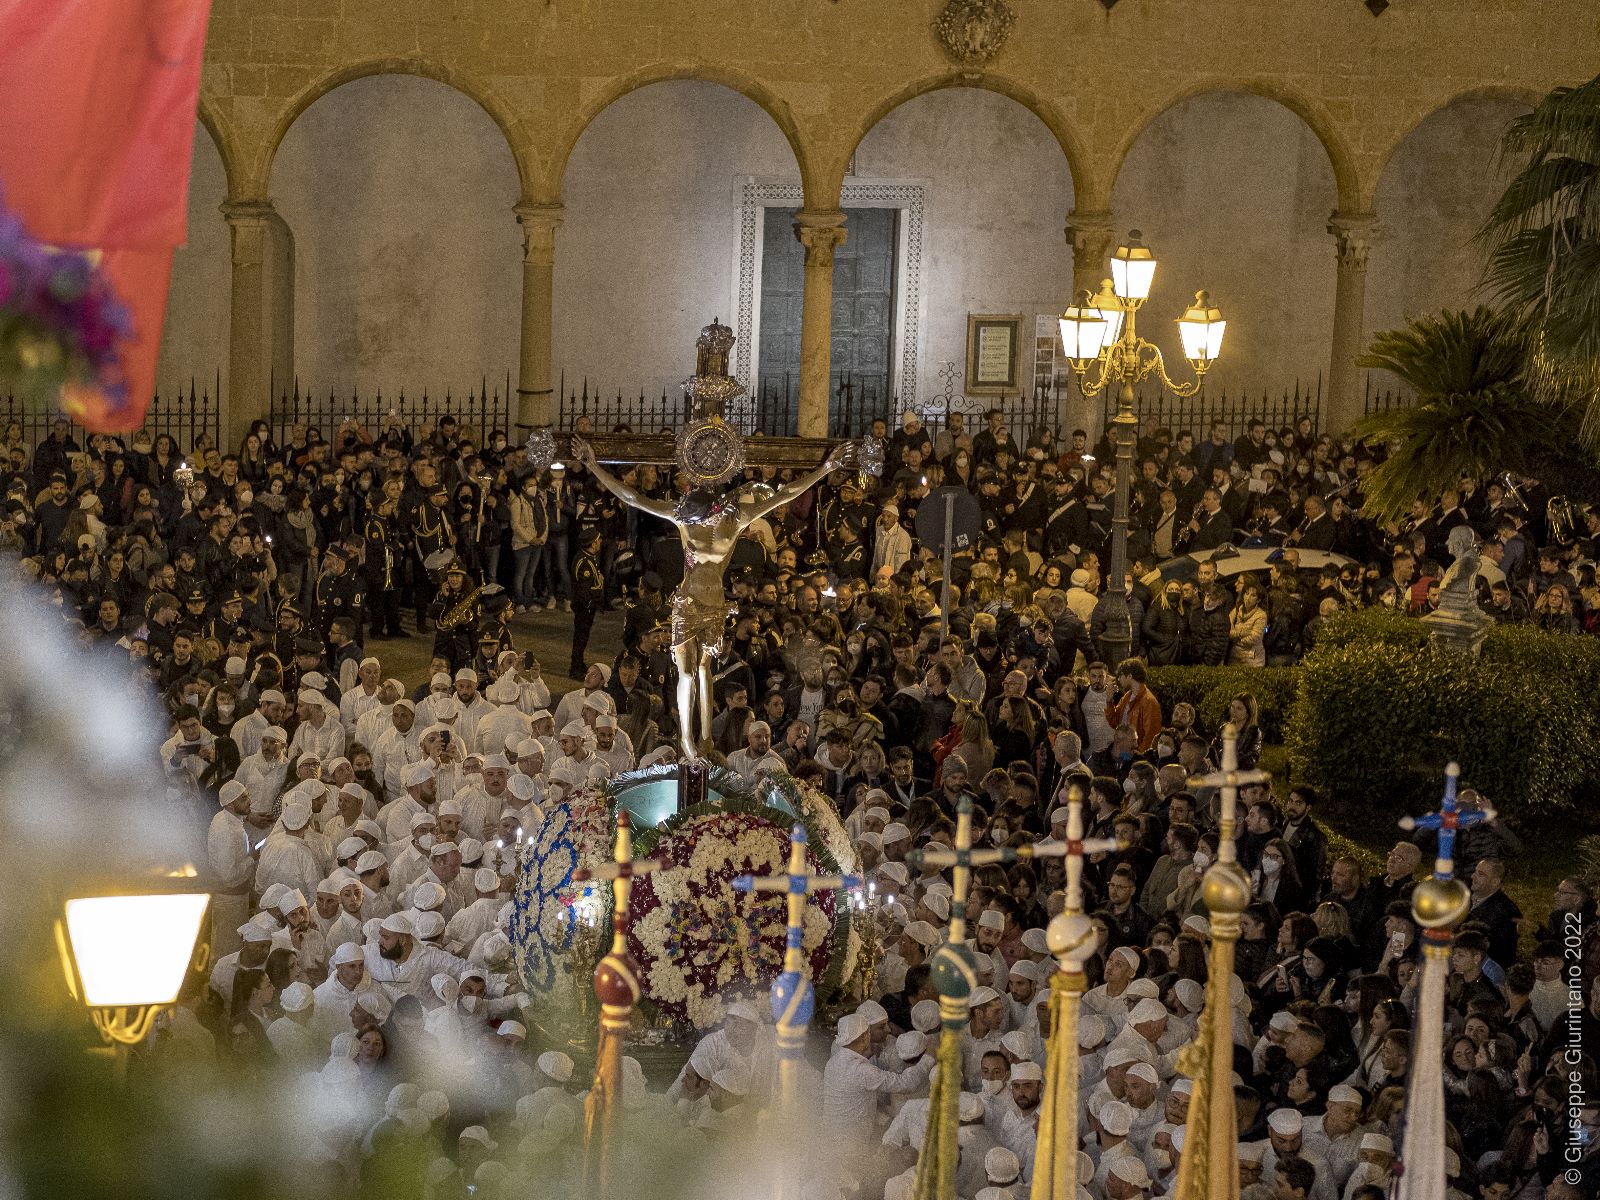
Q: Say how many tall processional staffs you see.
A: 6